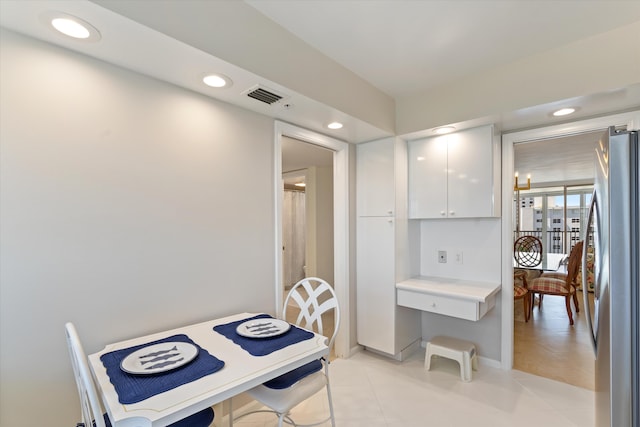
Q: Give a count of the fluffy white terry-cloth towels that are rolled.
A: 0